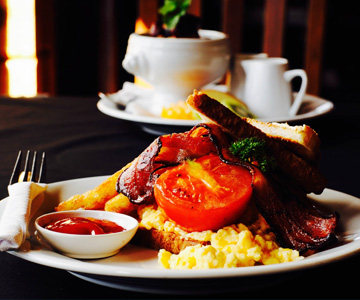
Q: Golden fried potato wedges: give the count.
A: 2